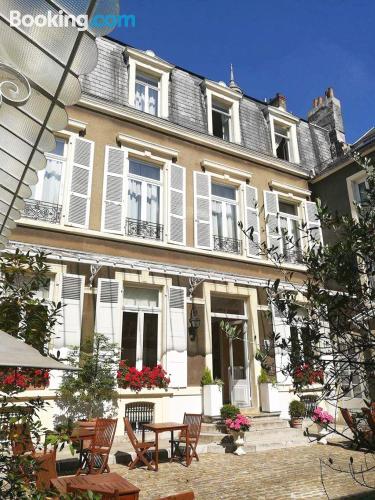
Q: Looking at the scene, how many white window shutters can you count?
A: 11